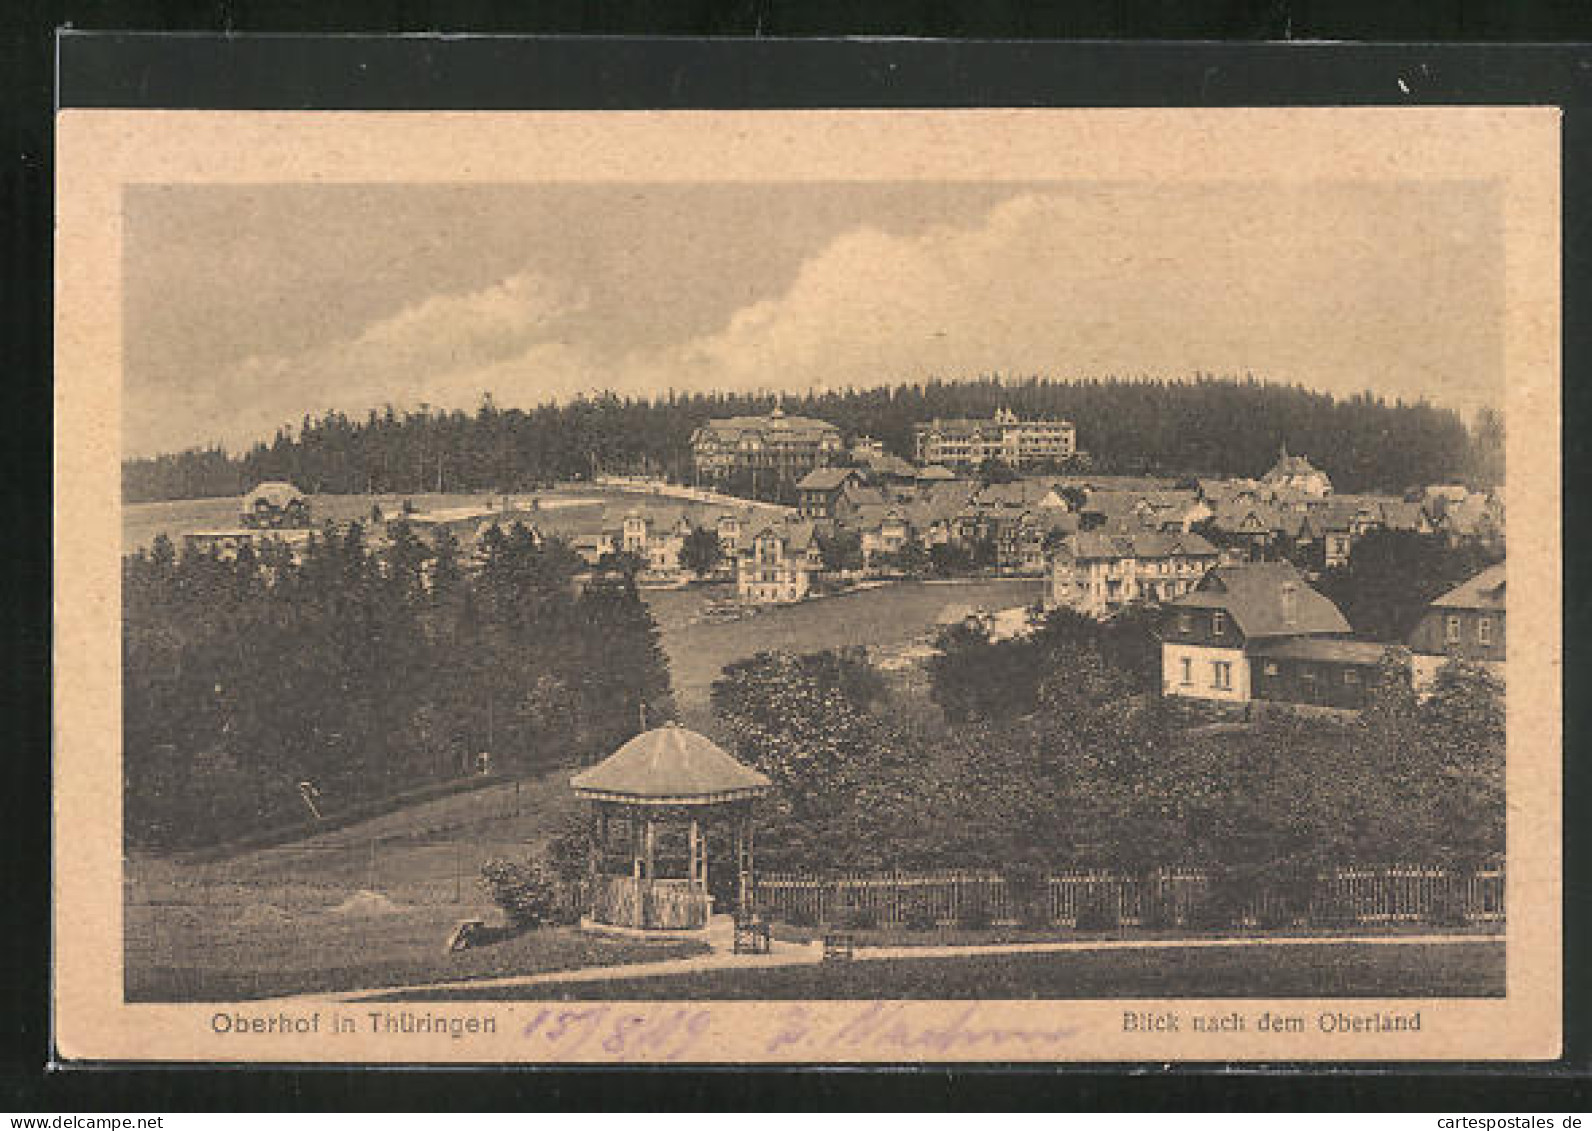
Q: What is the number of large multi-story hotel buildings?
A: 2